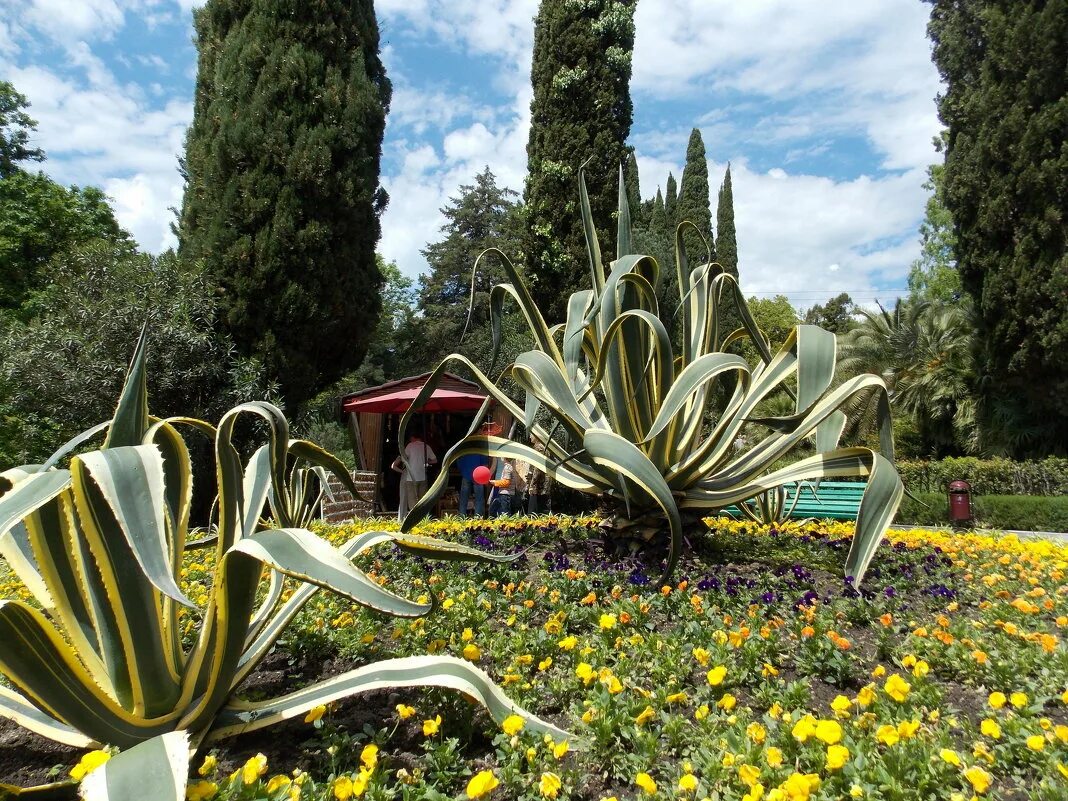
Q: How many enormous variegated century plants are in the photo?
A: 2